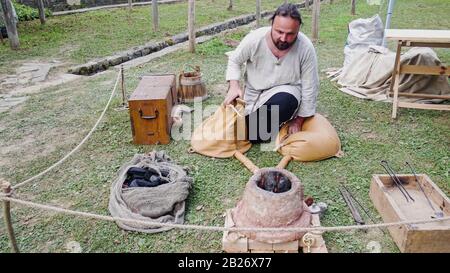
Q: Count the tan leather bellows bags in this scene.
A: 2